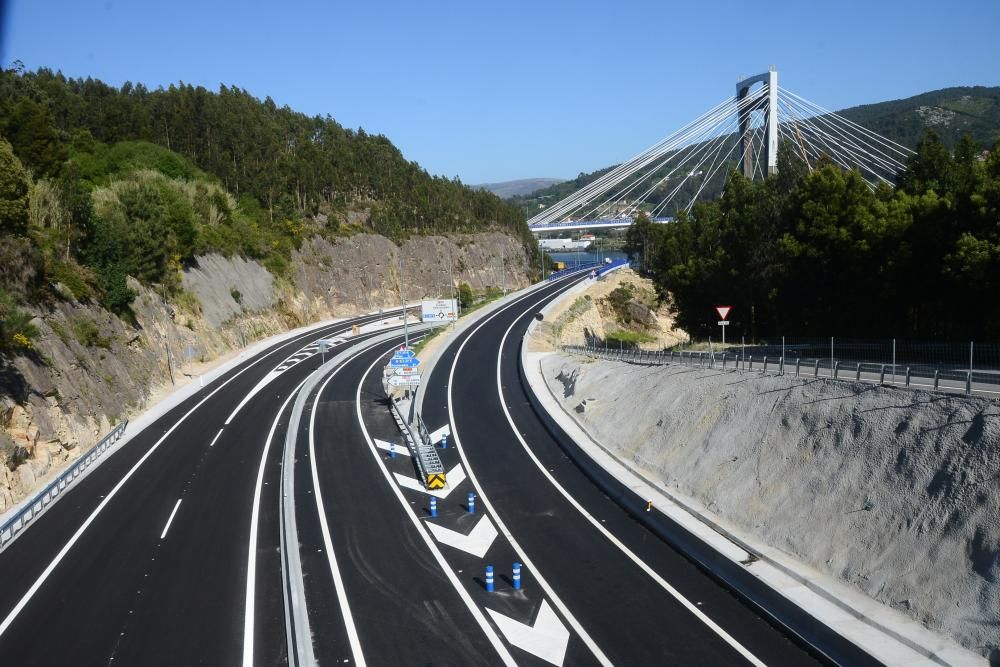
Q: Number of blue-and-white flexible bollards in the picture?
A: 6